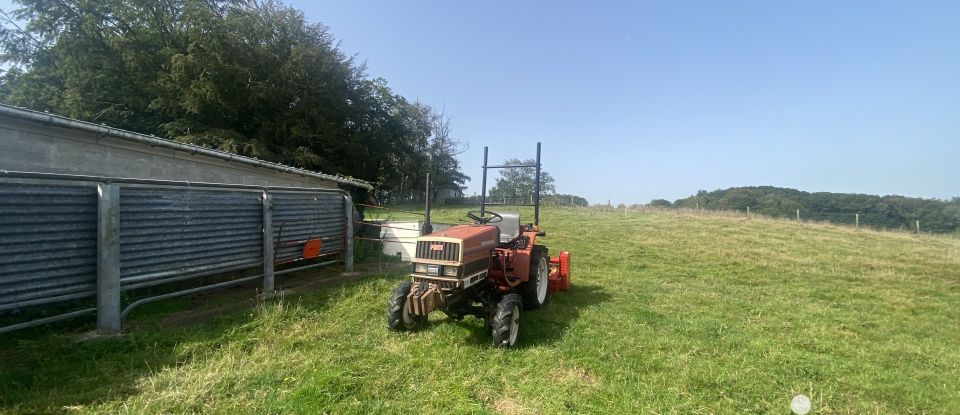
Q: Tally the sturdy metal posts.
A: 3